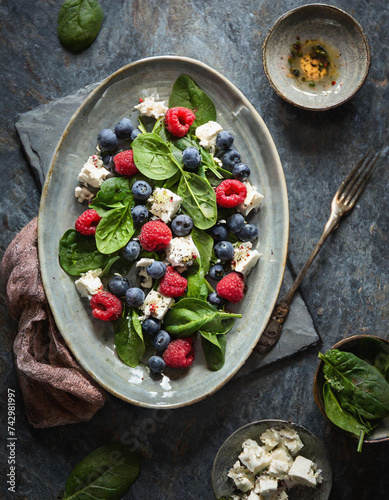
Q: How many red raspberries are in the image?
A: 9